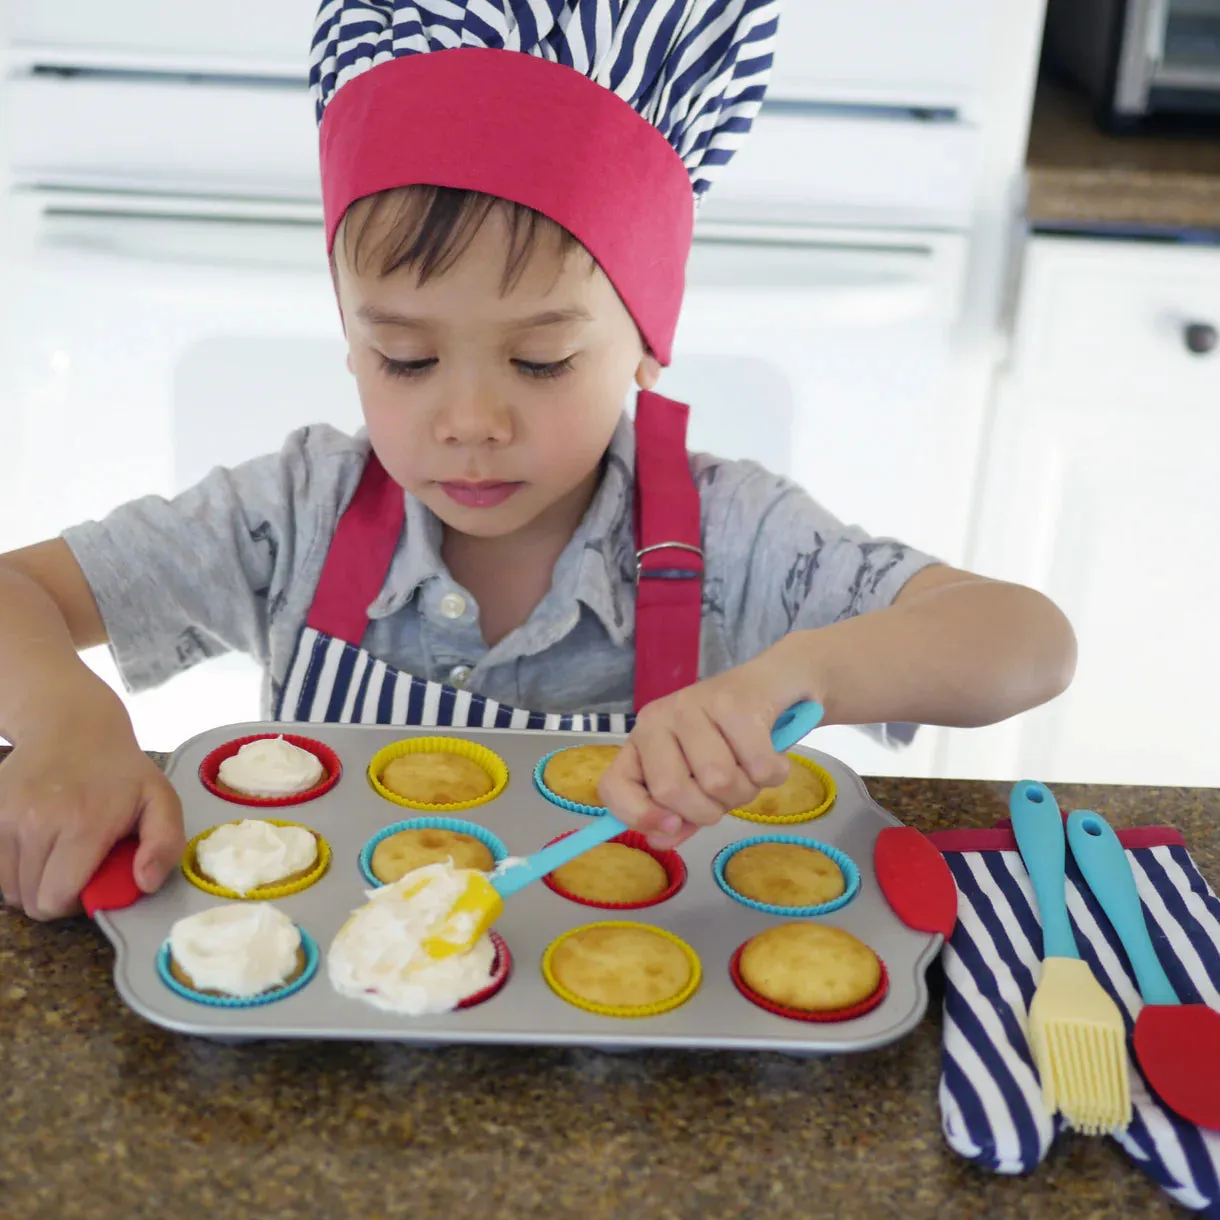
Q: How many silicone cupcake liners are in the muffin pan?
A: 12